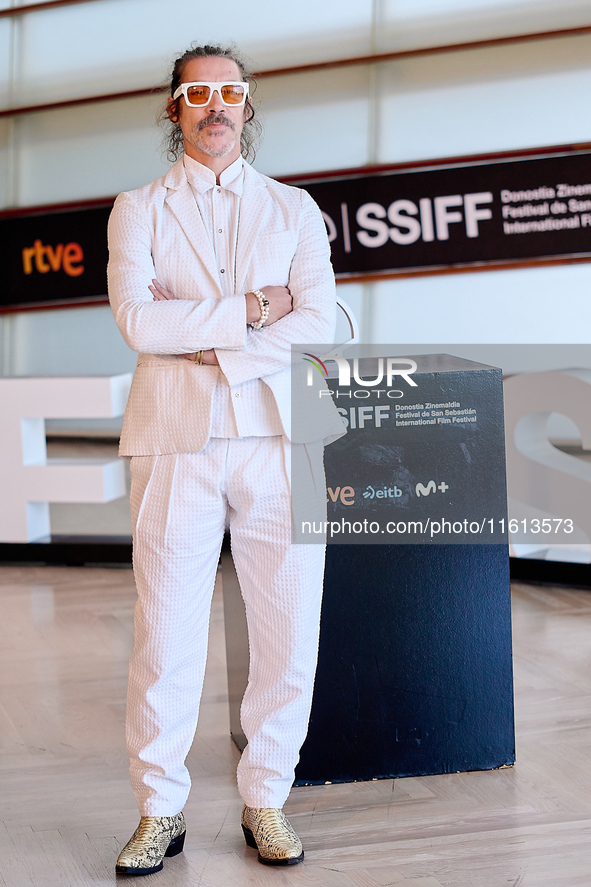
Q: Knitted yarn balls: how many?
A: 0